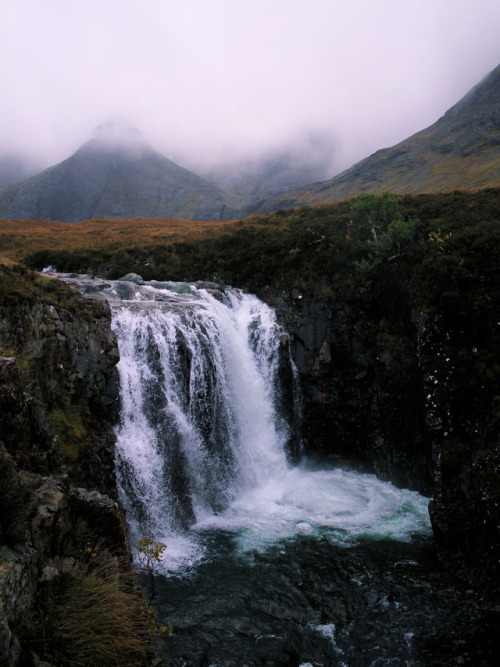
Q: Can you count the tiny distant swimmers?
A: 0